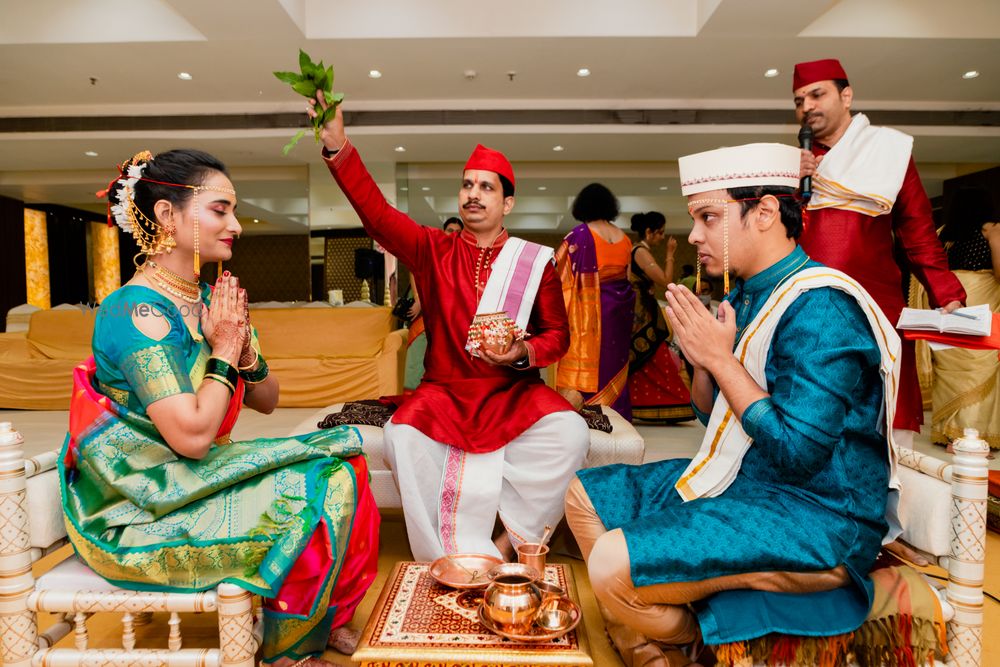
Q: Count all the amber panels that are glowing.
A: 2